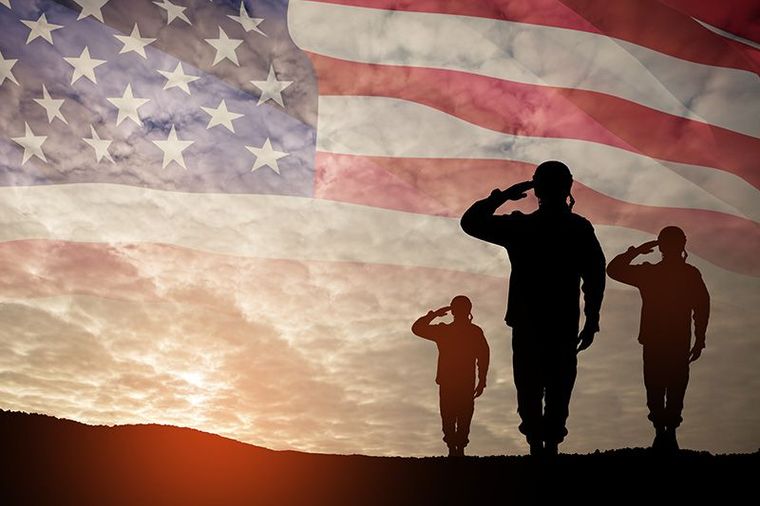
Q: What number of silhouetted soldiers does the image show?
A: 3